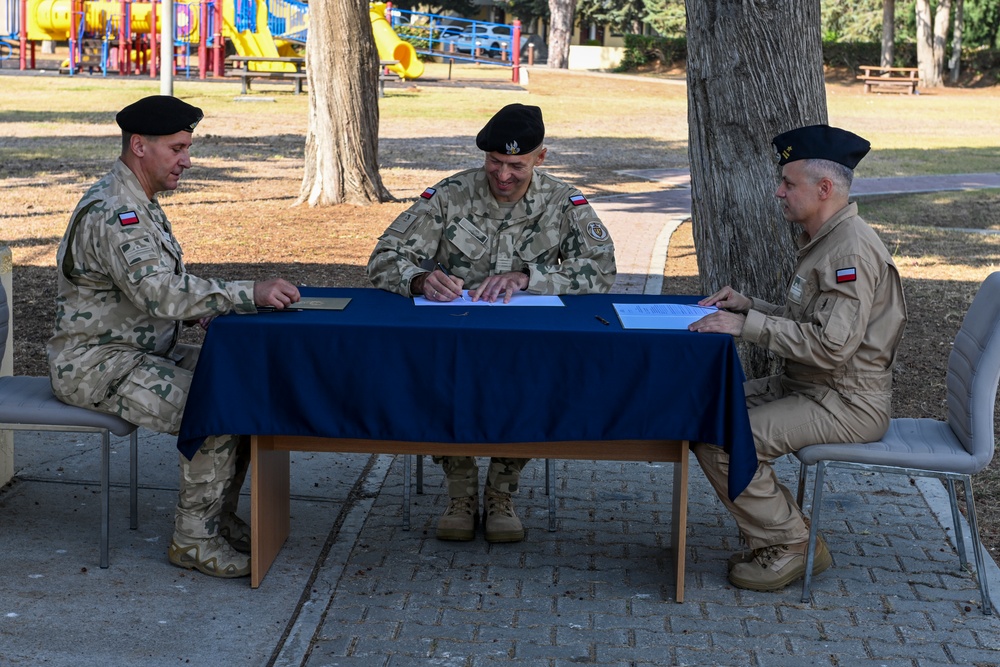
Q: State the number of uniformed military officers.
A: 3